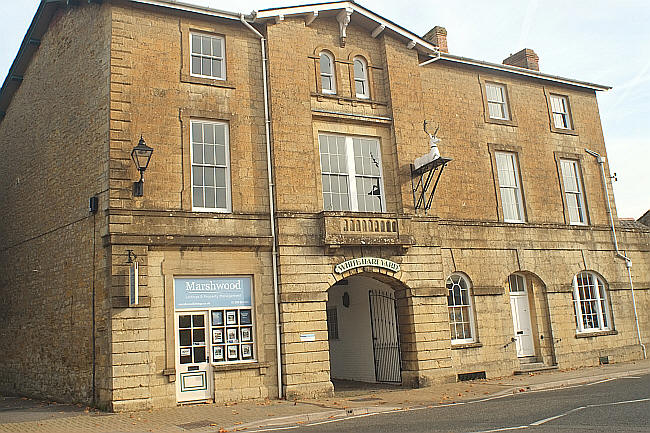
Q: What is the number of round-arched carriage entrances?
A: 1